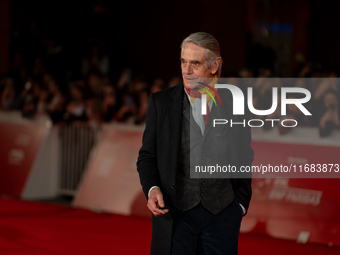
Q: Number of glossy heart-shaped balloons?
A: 0